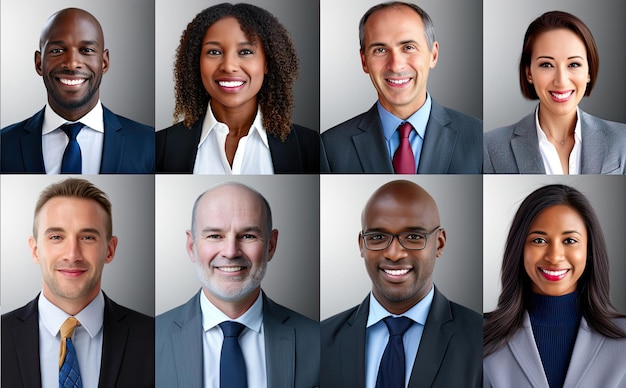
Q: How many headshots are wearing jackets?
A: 8